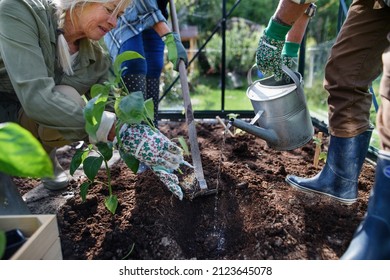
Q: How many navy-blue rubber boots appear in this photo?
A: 2